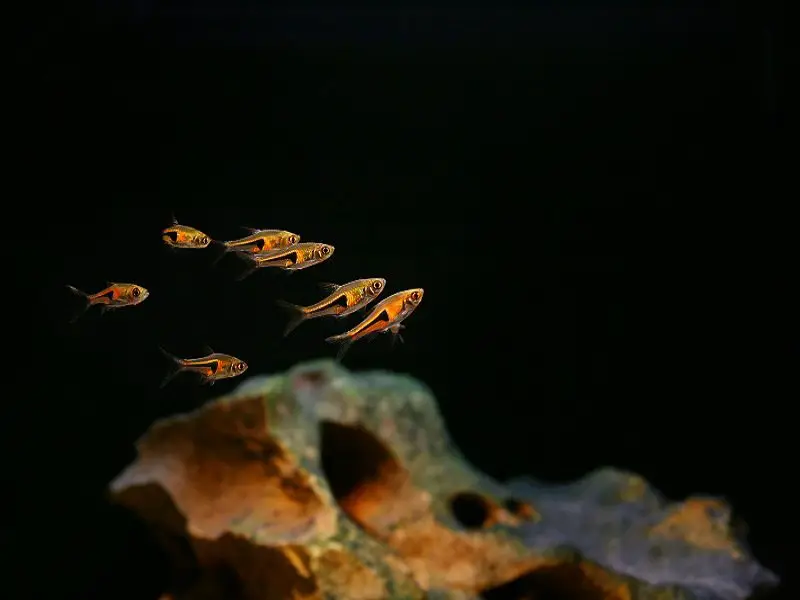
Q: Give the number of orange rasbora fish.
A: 7